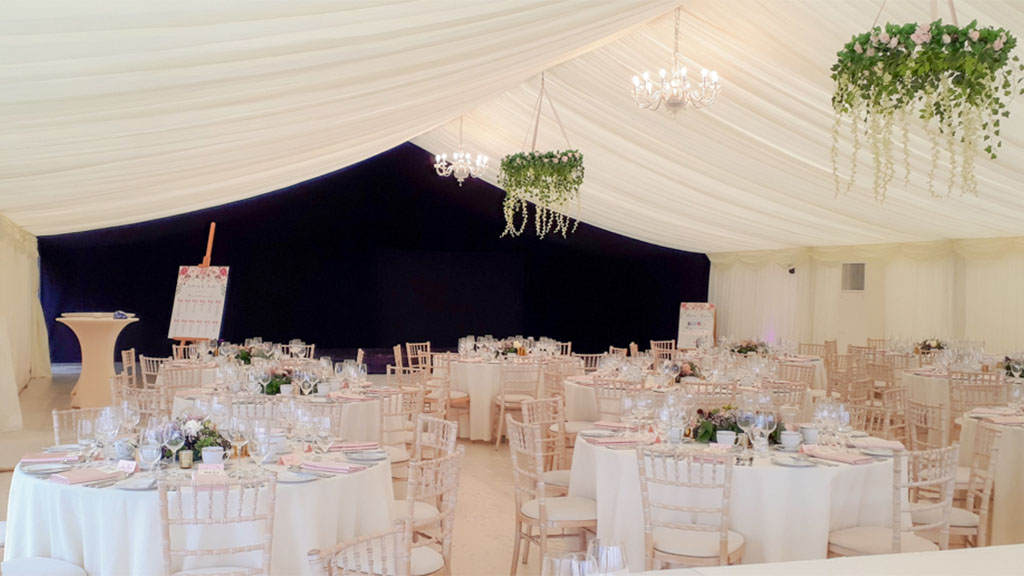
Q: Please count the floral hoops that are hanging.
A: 2